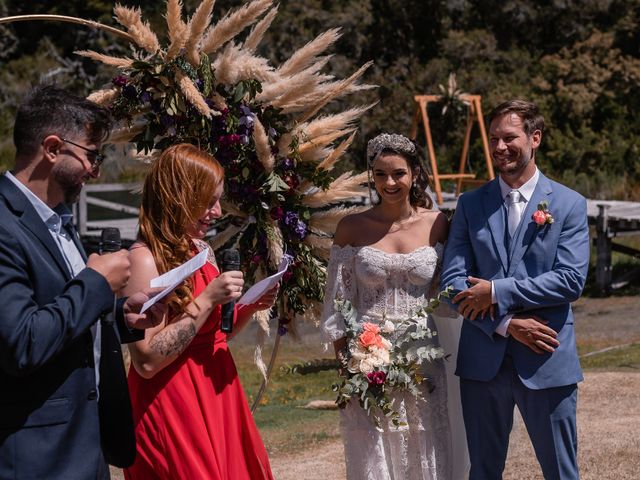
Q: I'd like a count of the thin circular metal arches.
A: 1